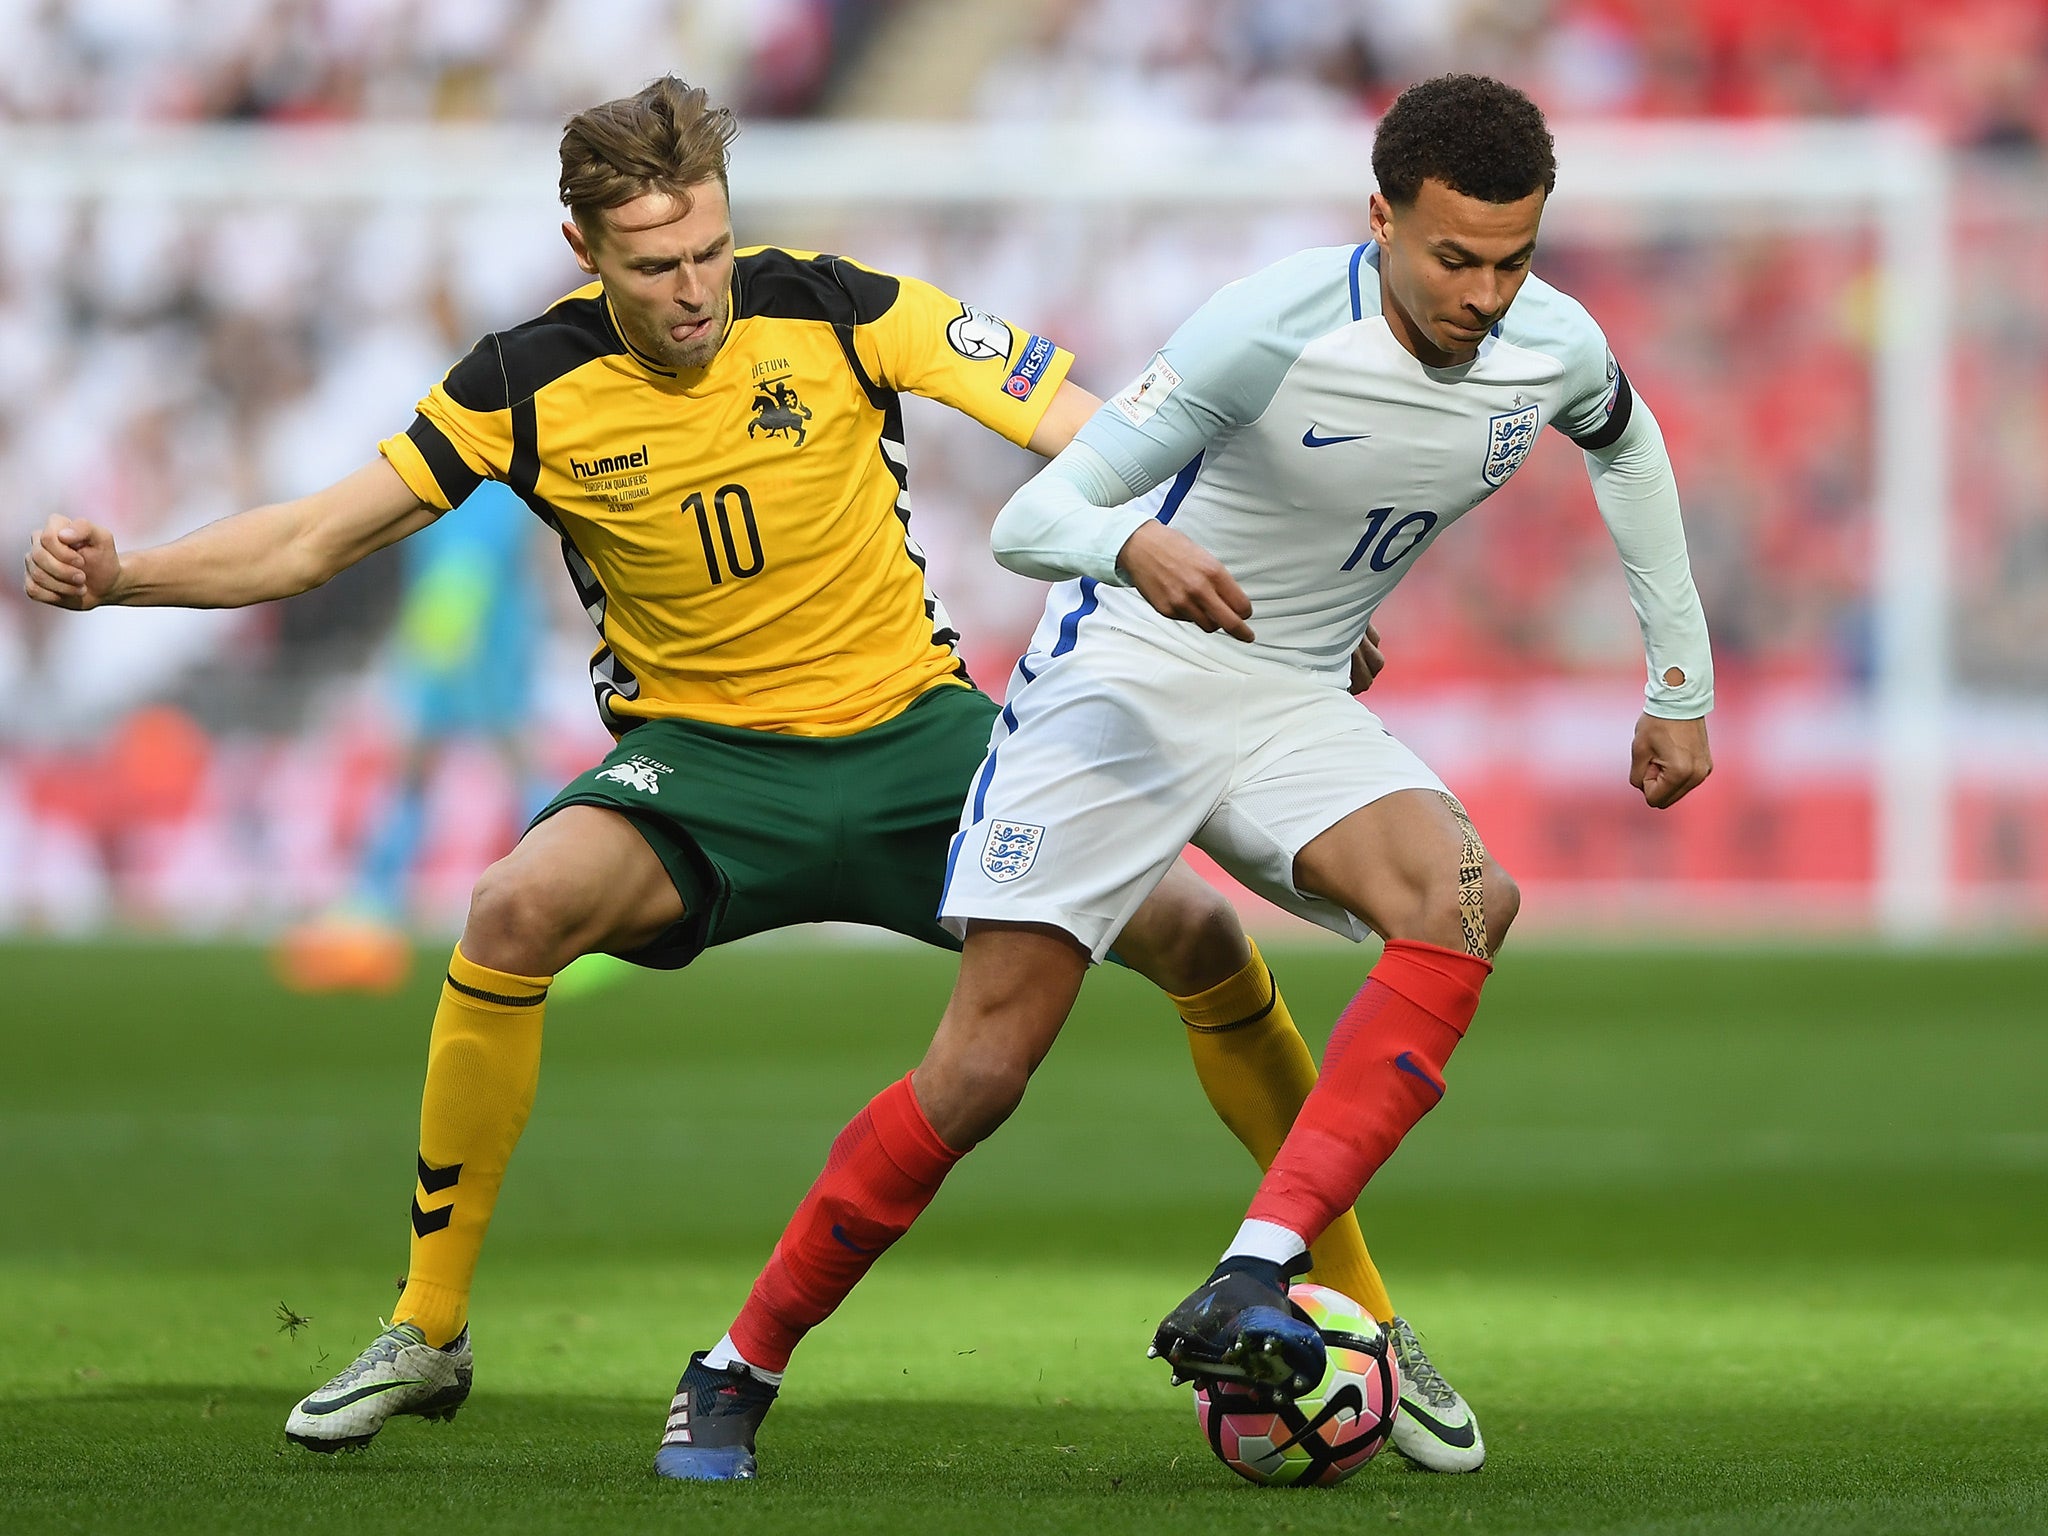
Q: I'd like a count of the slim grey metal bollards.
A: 0